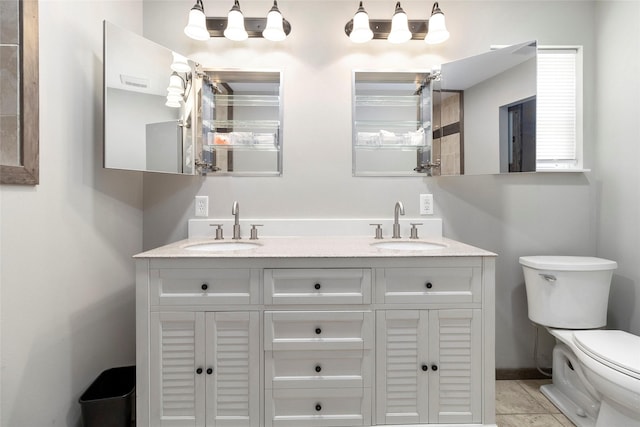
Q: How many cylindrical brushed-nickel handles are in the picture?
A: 4